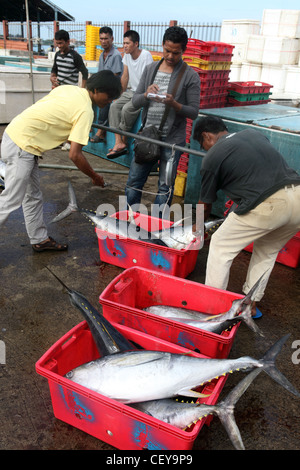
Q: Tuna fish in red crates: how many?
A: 7